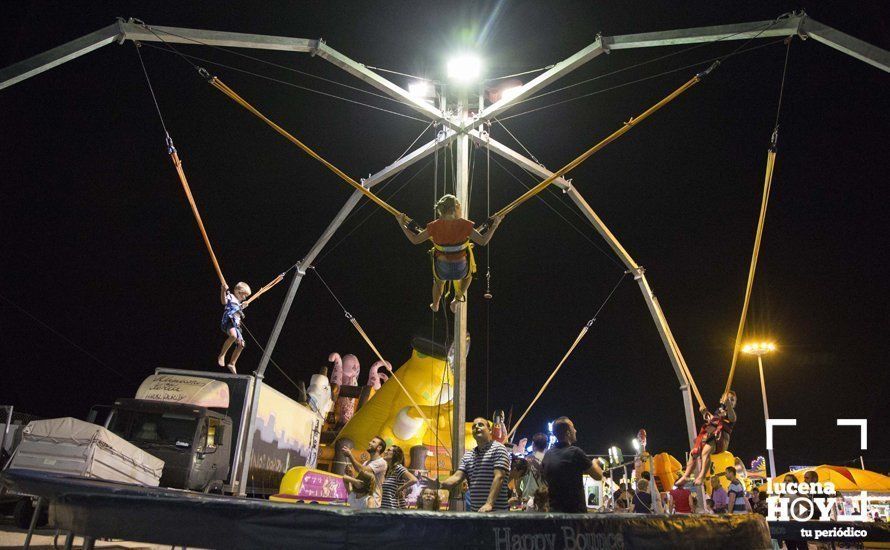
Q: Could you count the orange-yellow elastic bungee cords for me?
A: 8